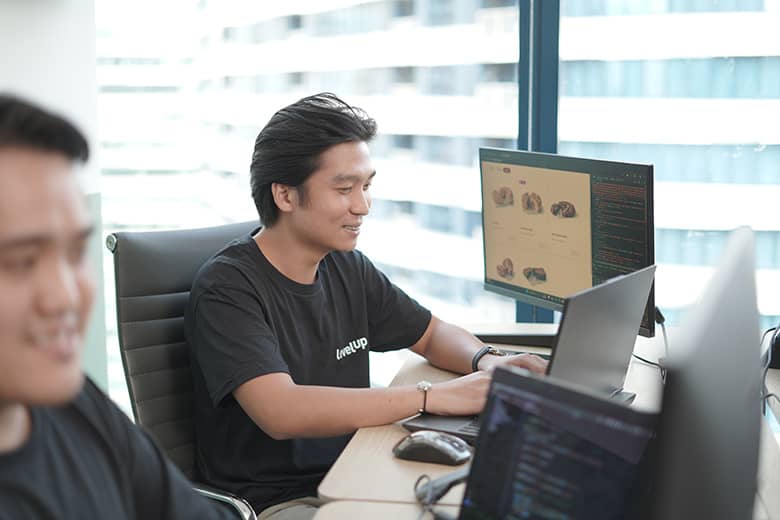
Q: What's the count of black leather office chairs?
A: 1